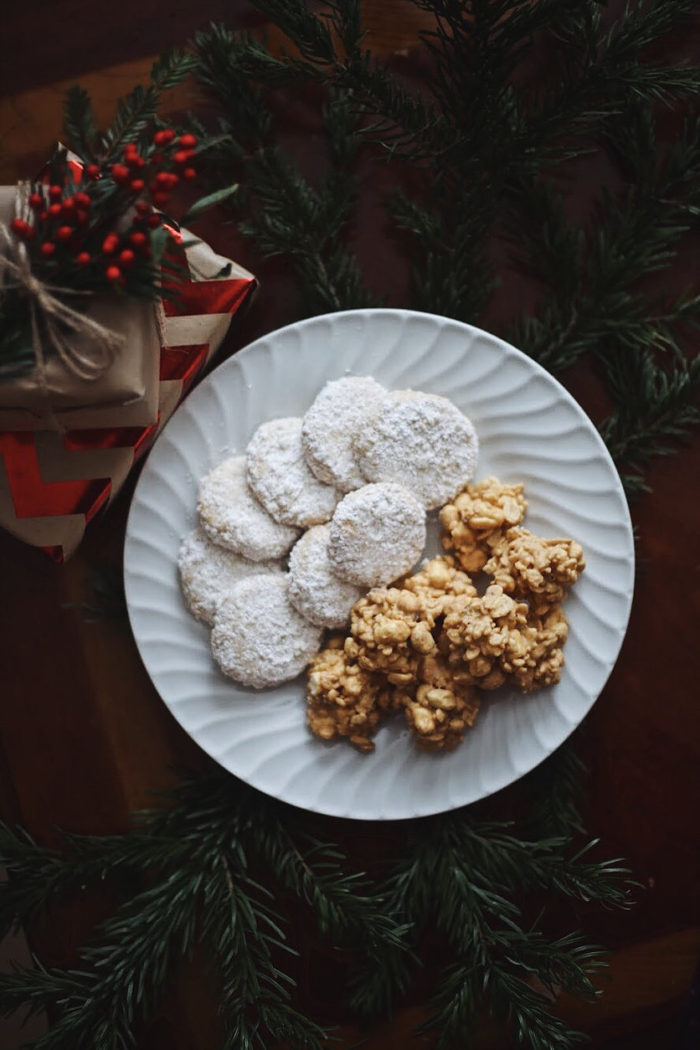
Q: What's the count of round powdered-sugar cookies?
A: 8